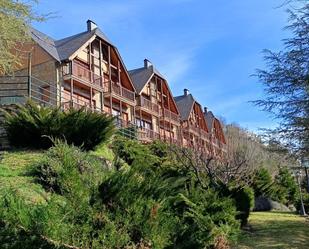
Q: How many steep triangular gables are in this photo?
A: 4